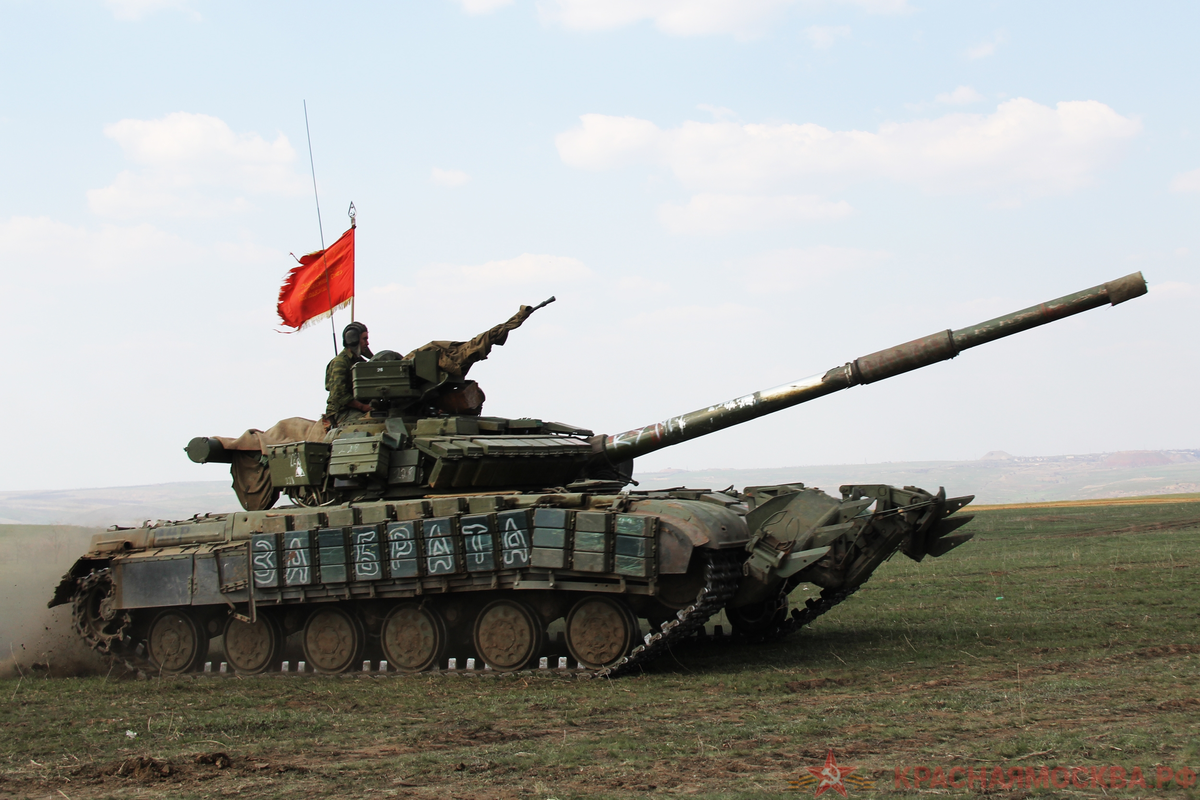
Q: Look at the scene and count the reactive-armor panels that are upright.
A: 11